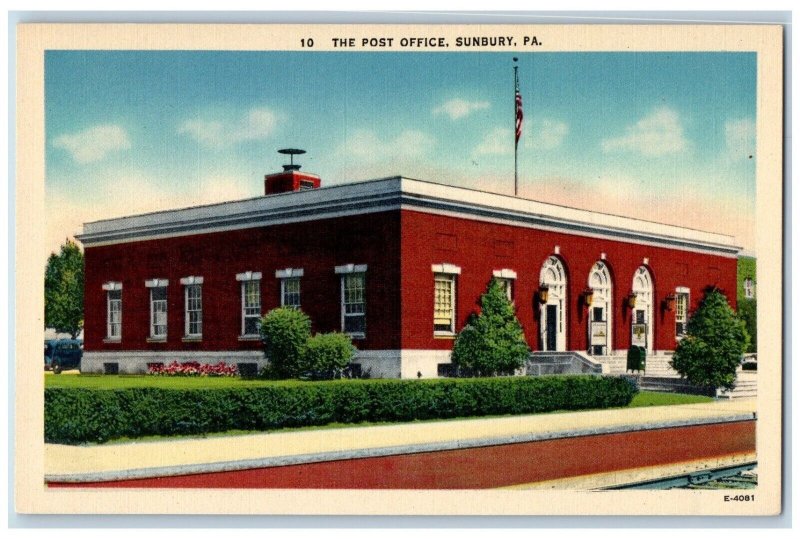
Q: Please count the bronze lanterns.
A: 4